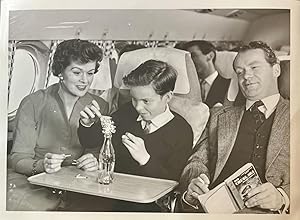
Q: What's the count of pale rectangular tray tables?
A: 1